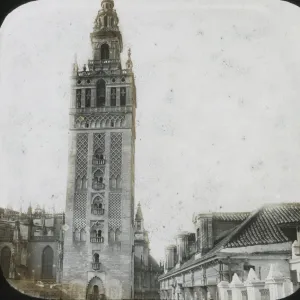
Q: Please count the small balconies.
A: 5